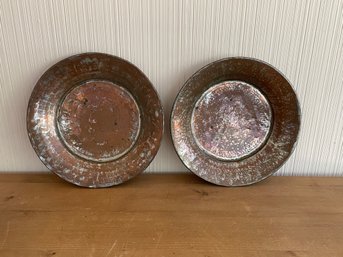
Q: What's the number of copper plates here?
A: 2